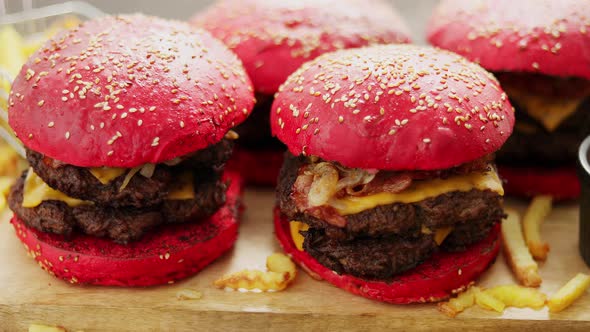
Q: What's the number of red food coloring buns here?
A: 4